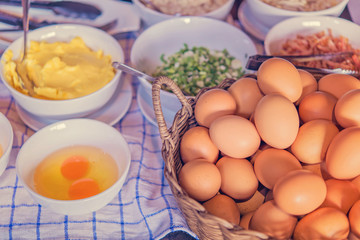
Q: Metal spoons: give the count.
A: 2